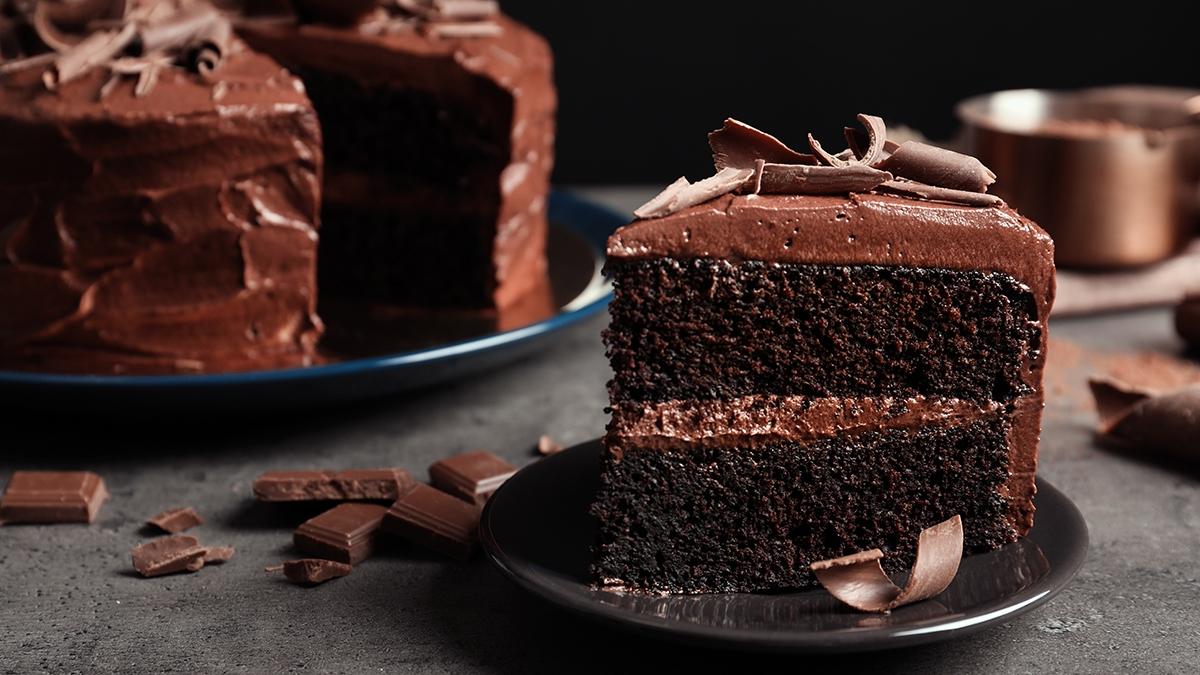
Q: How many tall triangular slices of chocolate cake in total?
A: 1